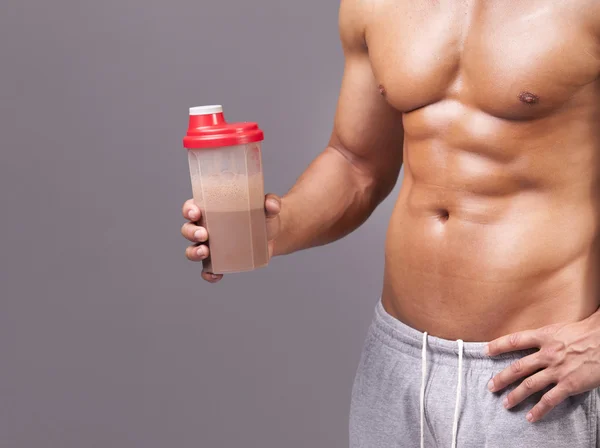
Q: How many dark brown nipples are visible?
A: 2